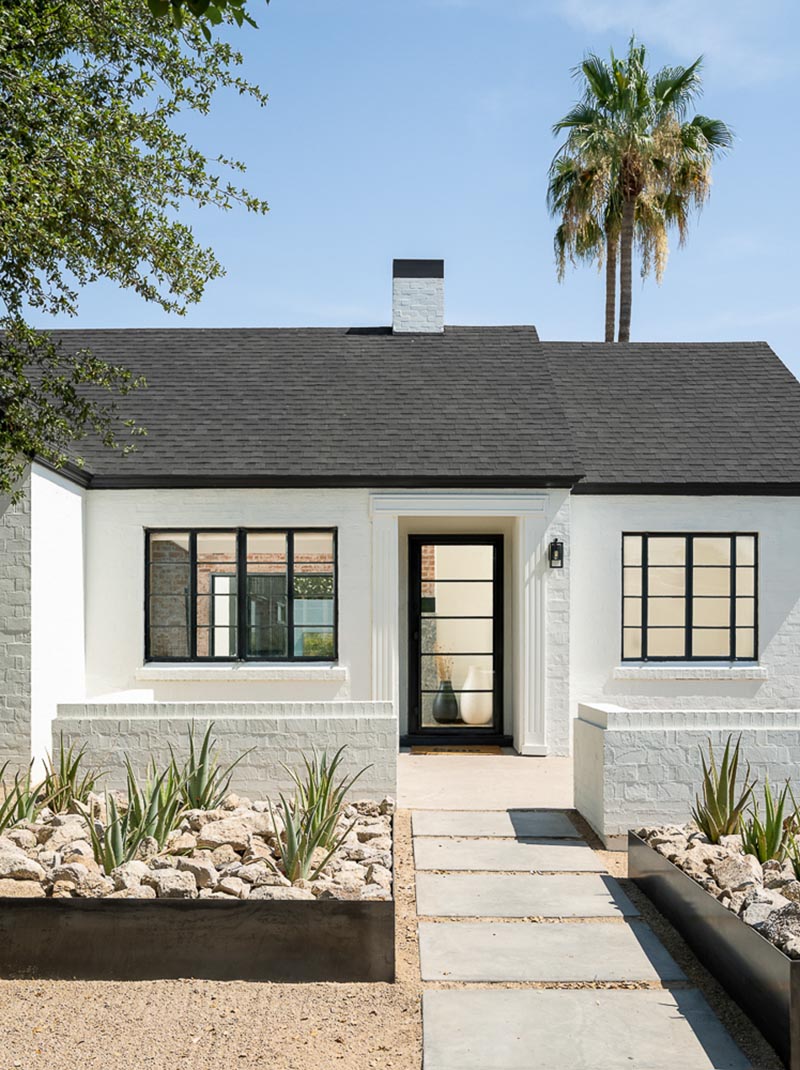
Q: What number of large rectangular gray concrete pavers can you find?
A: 5